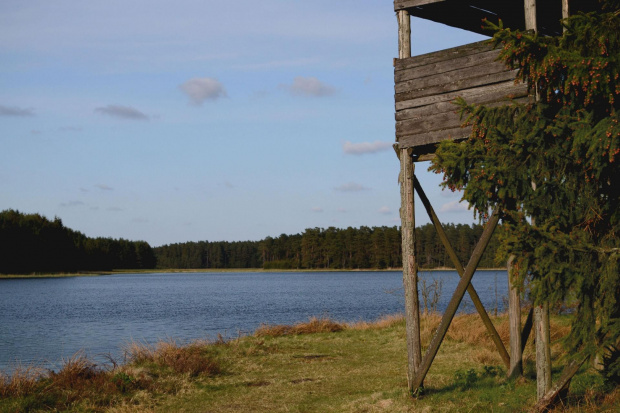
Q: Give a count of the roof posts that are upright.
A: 3